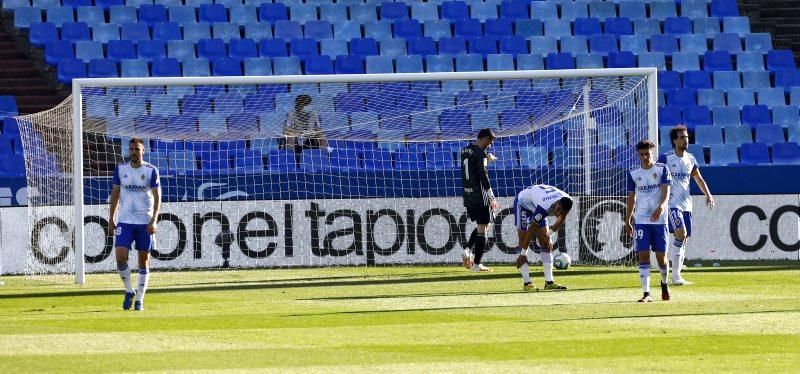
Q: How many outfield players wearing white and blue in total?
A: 4